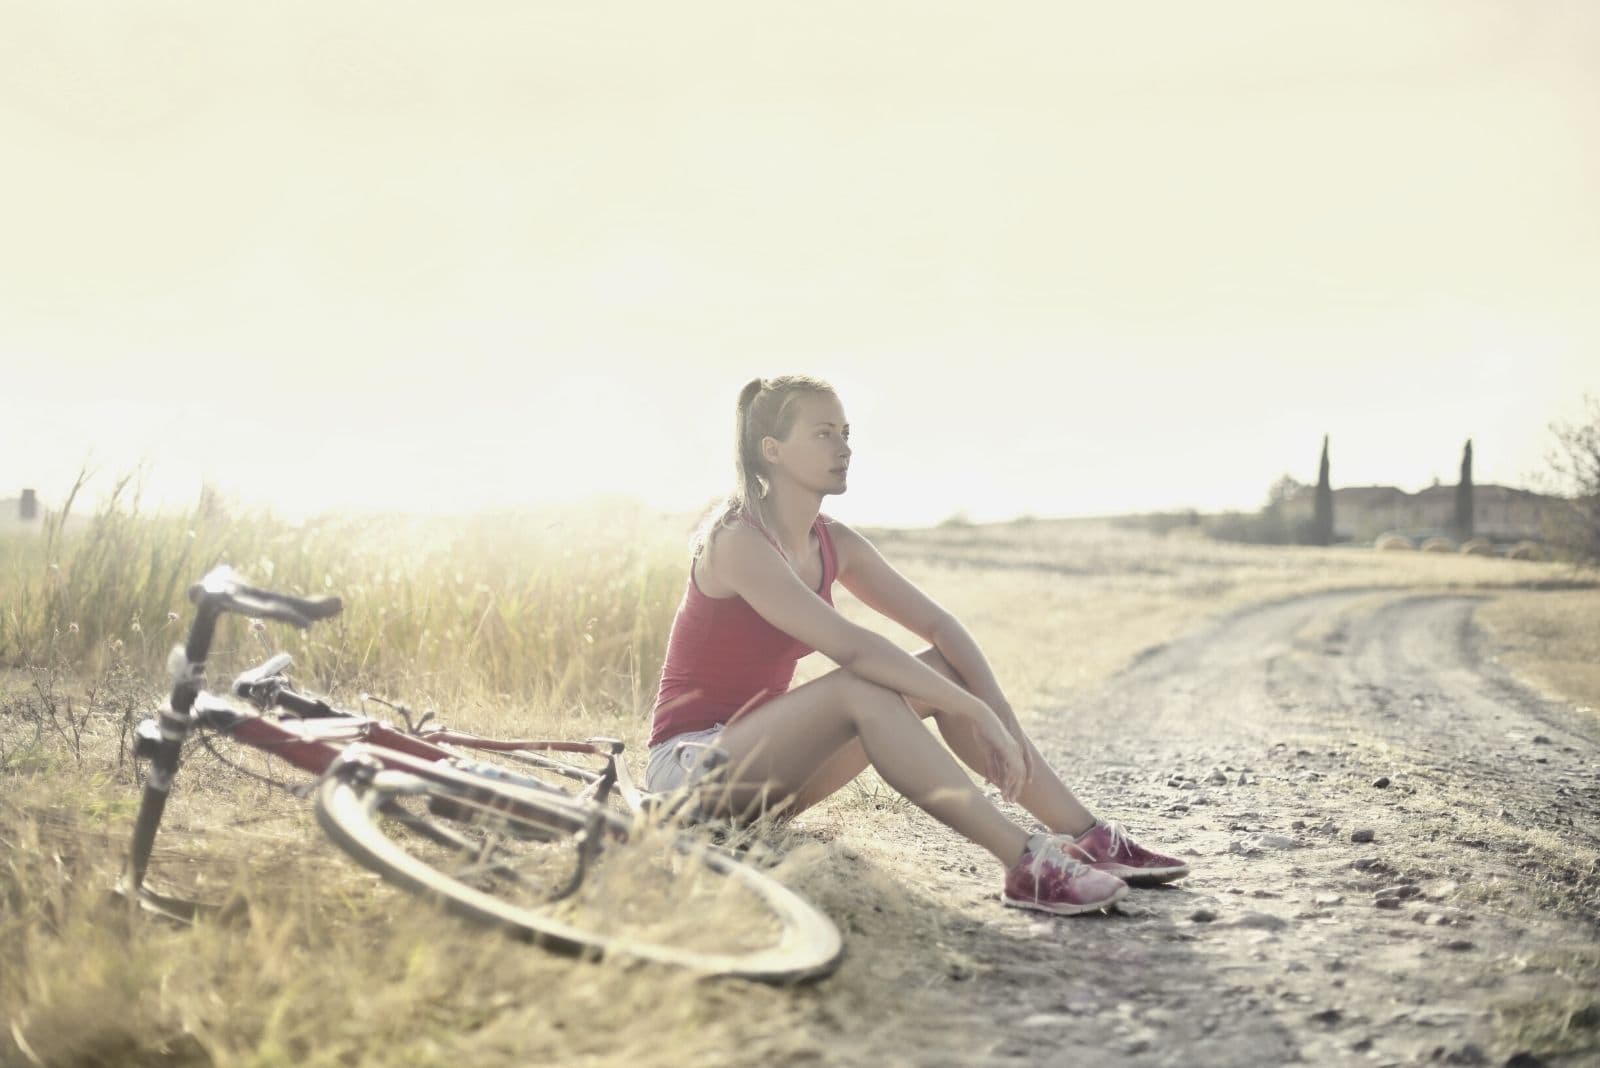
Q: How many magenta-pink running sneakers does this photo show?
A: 2